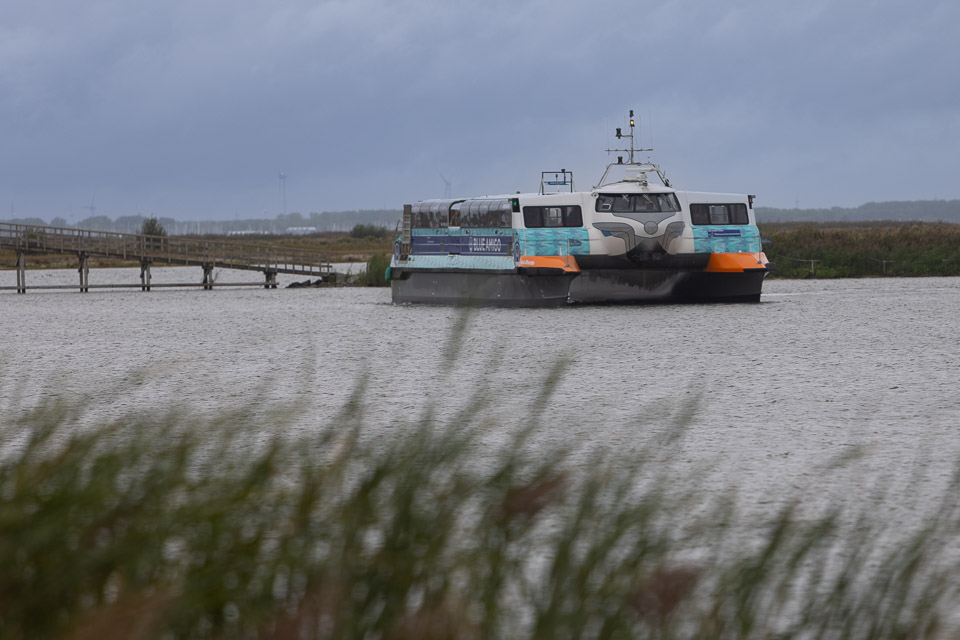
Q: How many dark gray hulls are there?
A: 2